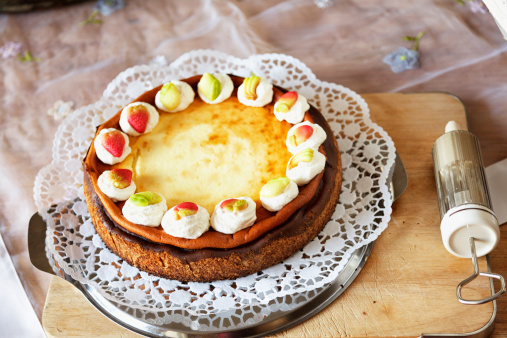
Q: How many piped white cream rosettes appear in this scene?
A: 13